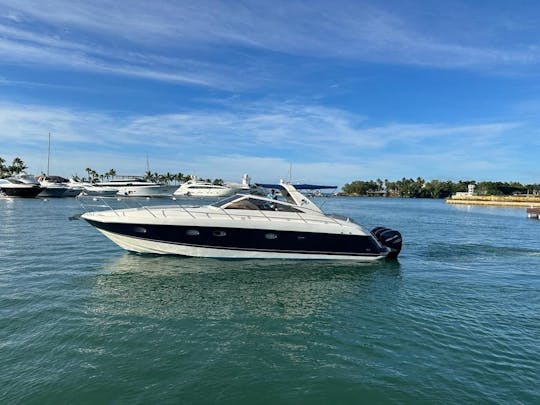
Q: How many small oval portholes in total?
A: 4